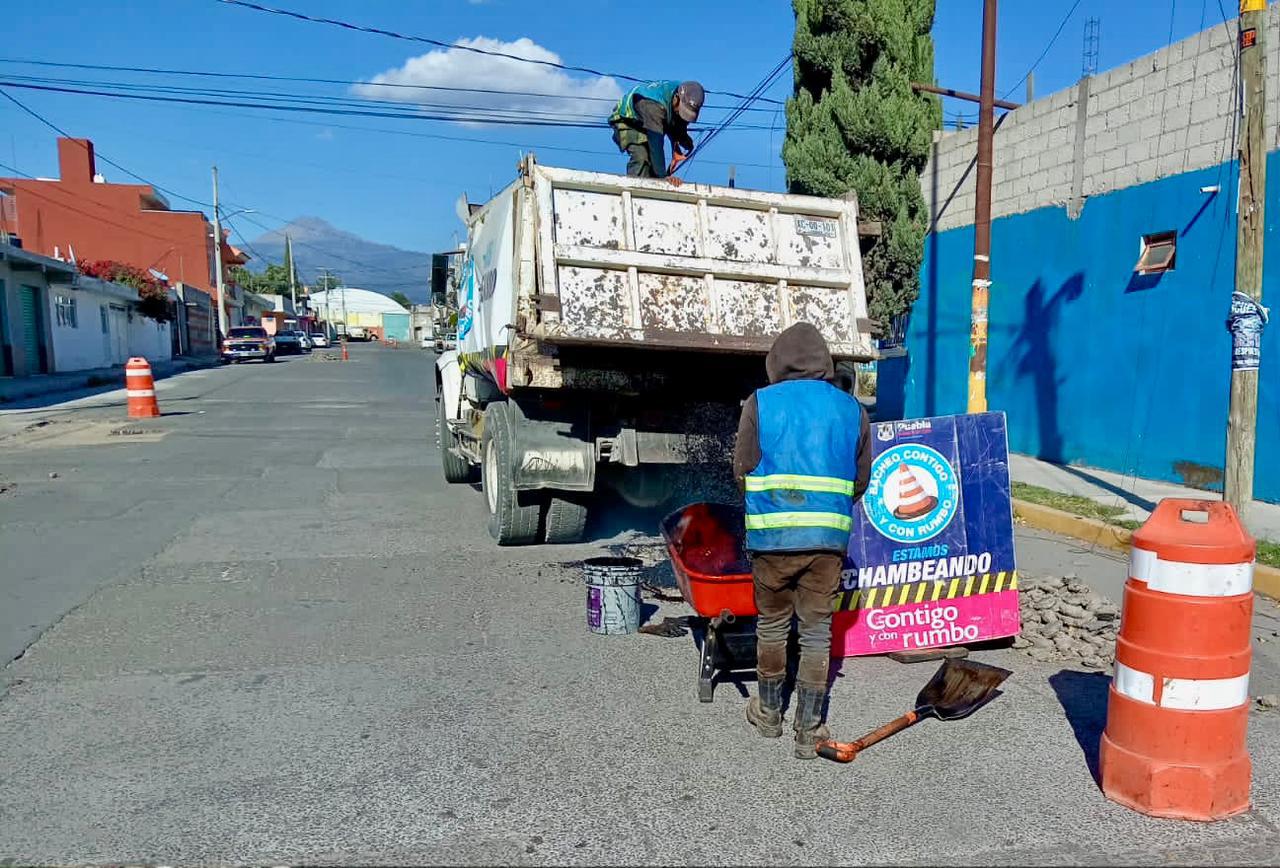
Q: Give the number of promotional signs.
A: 1